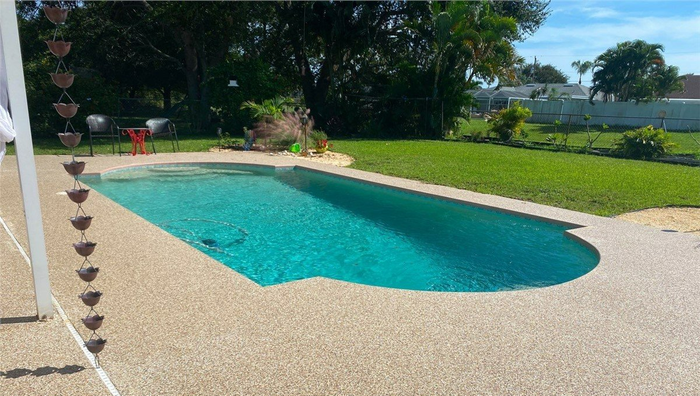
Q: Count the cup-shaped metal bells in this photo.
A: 13